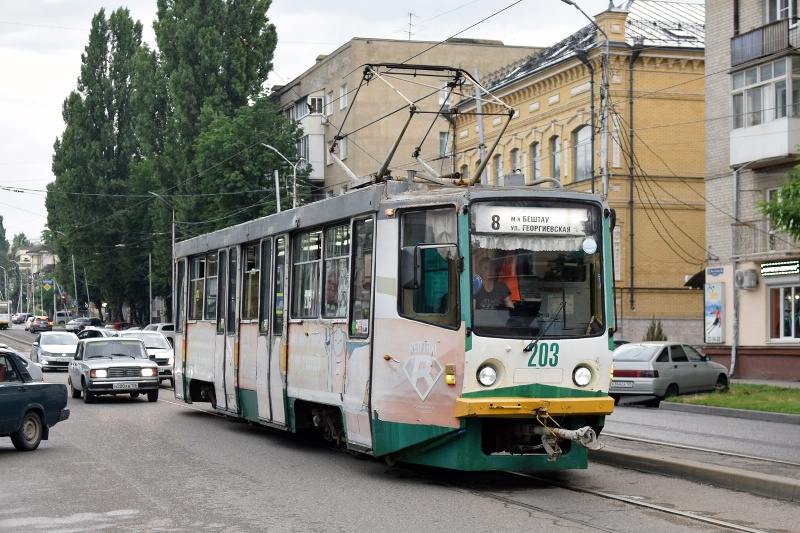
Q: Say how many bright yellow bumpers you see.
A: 1